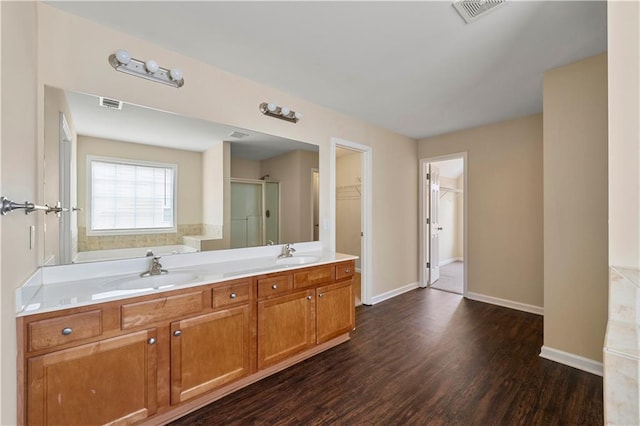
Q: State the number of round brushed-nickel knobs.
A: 8